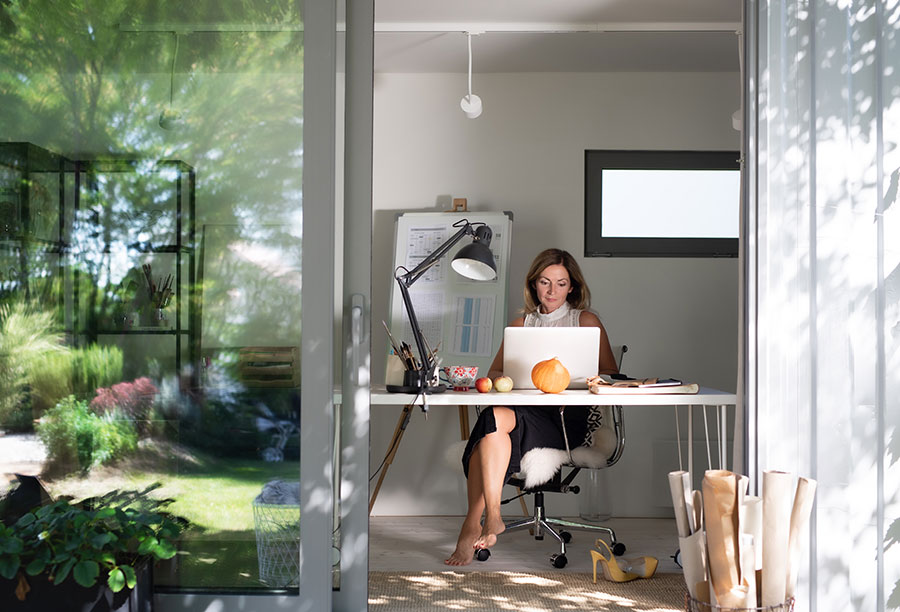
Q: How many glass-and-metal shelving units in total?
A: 2